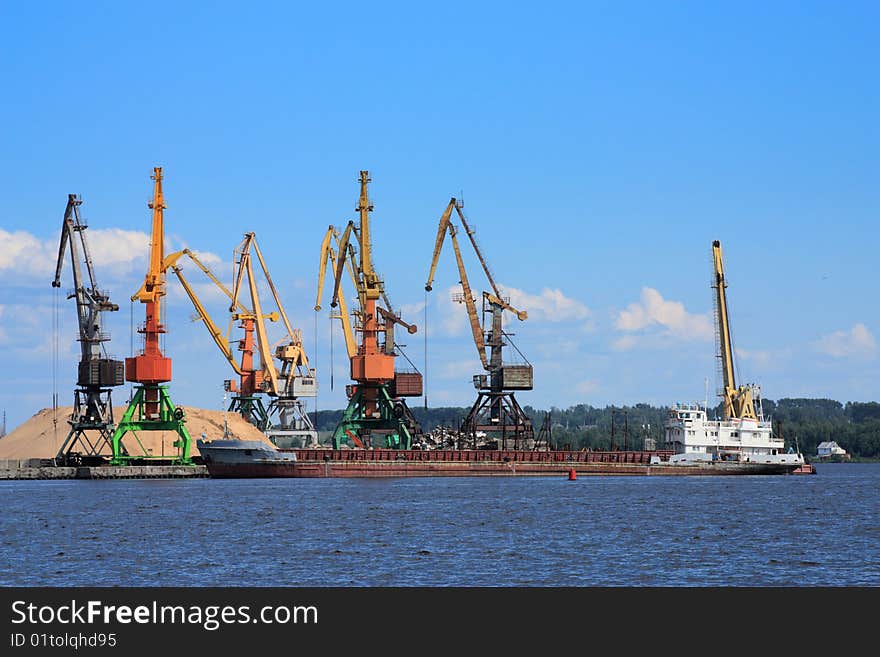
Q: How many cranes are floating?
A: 1